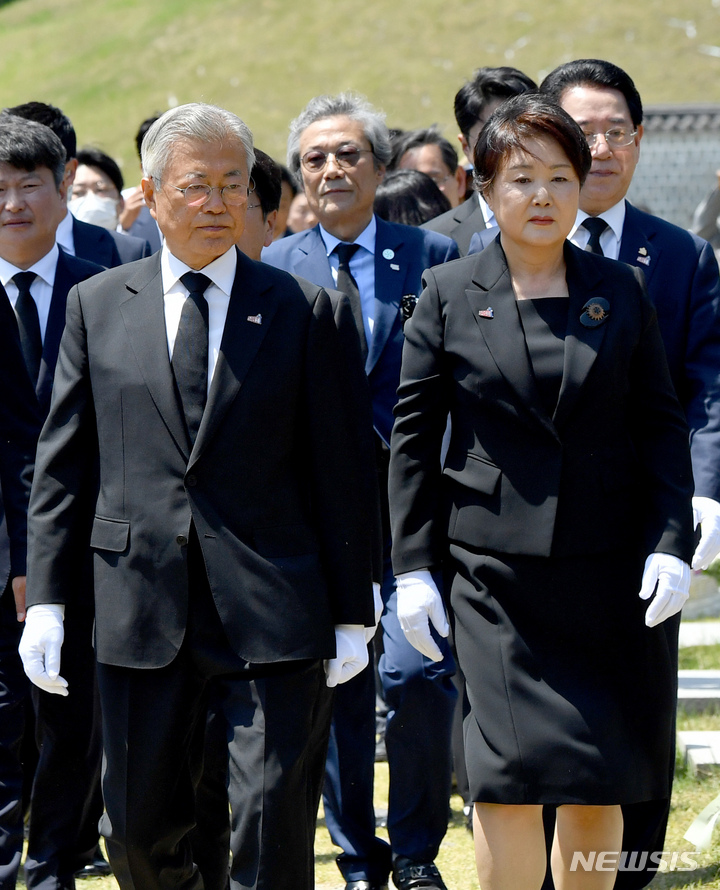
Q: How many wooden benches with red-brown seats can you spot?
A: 0